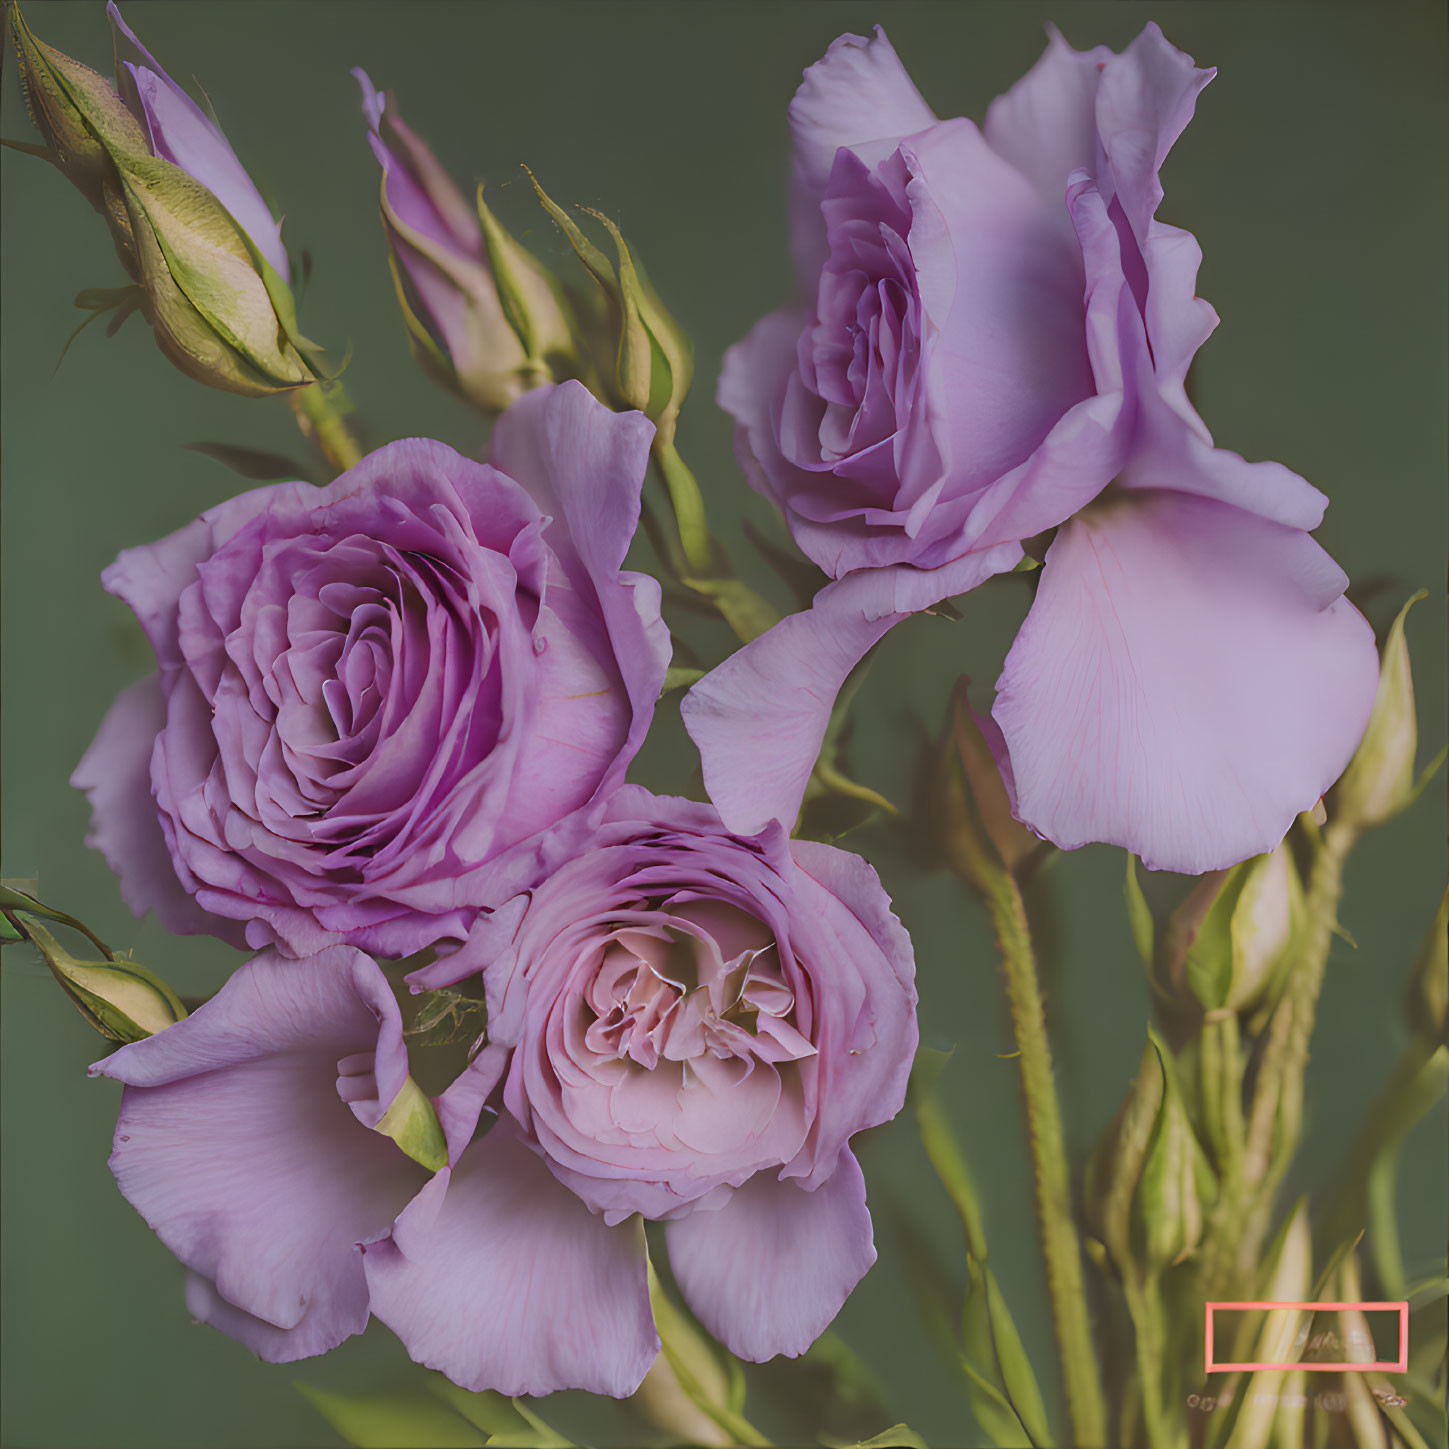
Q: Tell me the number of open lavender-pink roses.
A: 3